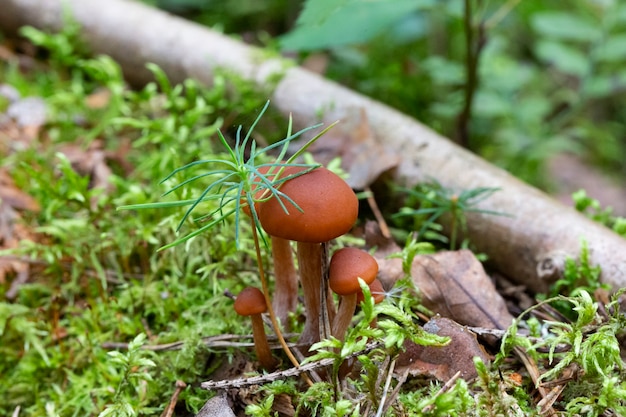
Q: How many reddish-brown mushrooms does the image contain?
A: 5